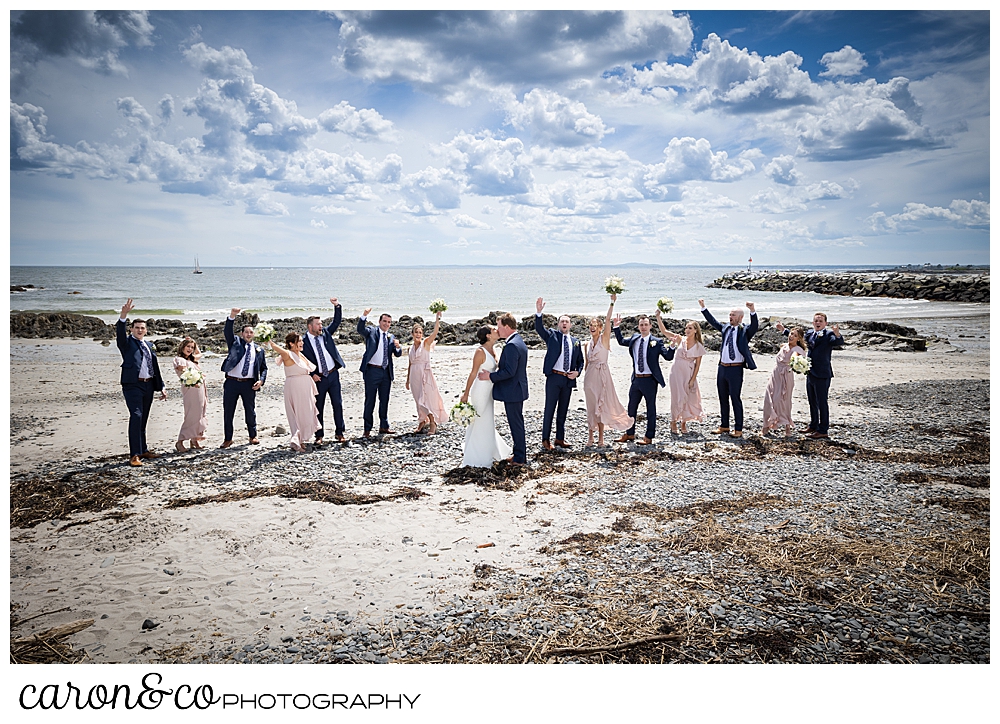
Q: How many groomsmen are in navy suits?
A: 8